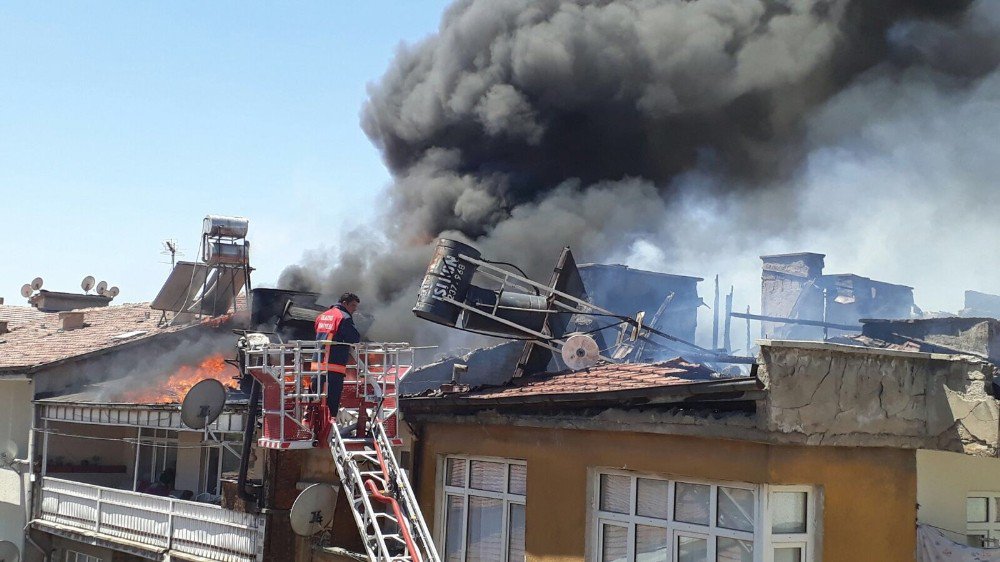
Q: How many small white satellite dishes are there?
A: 5